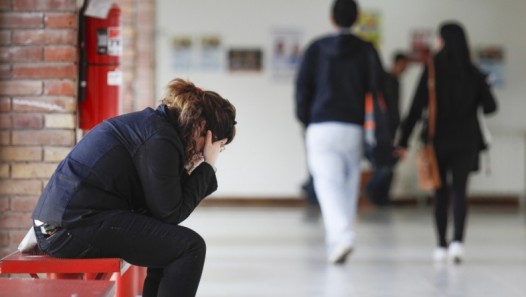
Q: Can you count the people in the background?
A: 3